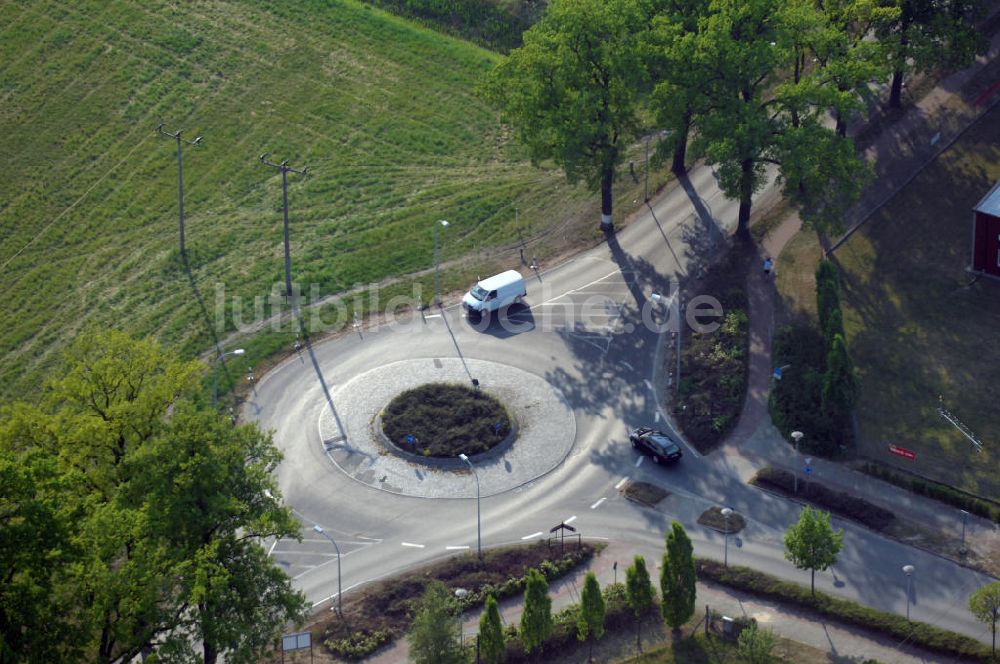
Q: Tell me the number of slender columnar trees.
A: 5